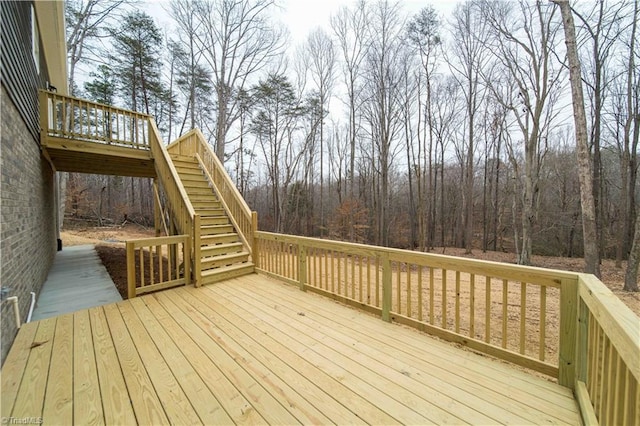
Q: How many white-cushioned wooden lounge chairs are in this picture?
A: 0